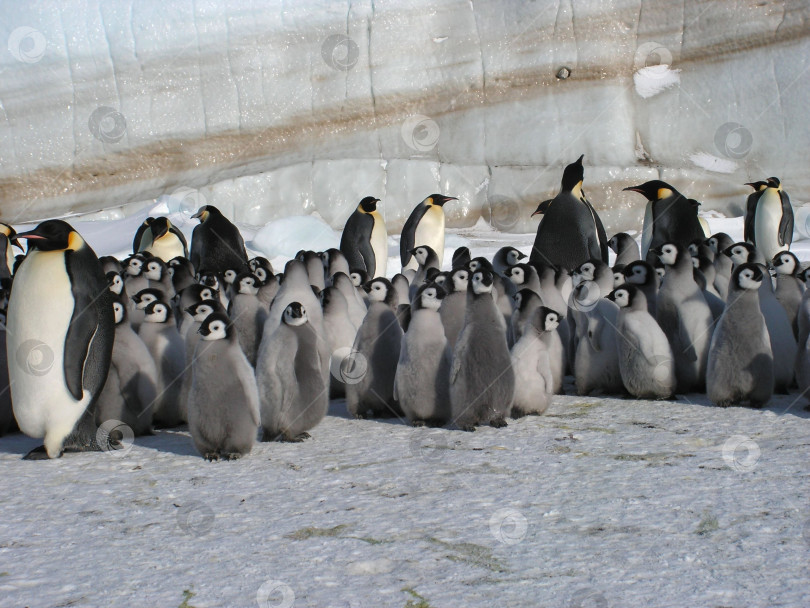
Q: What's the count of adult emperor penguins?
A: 13